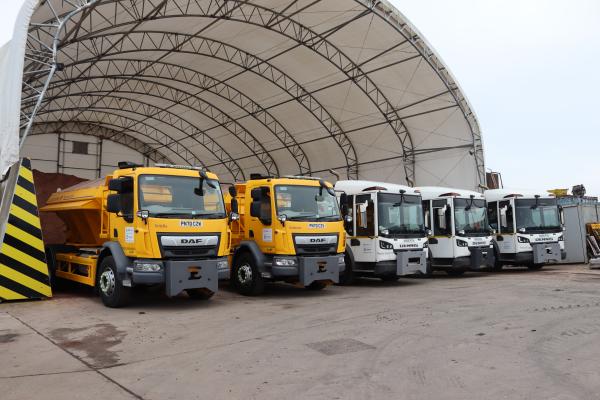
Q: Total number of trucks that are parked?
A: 5